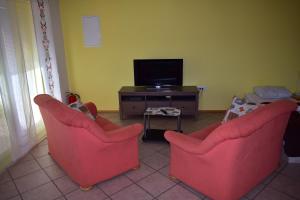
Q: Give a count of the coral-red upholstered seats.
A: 2